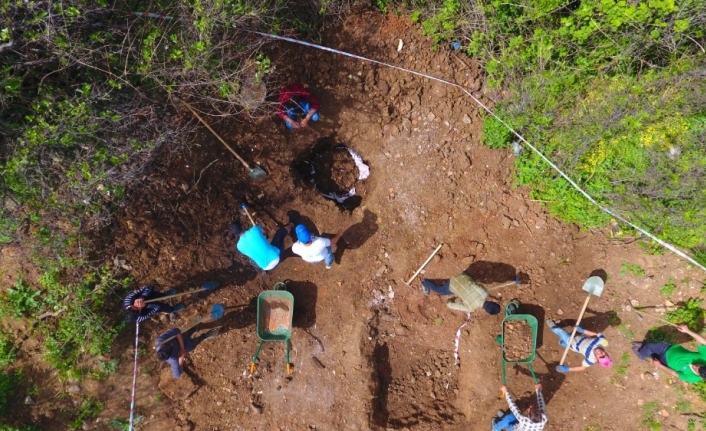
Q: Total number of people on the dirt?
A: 9